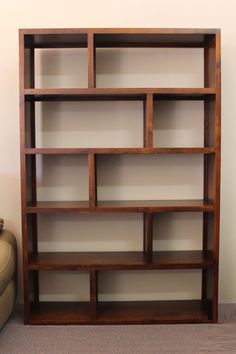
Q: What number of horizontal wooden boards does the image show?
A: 6